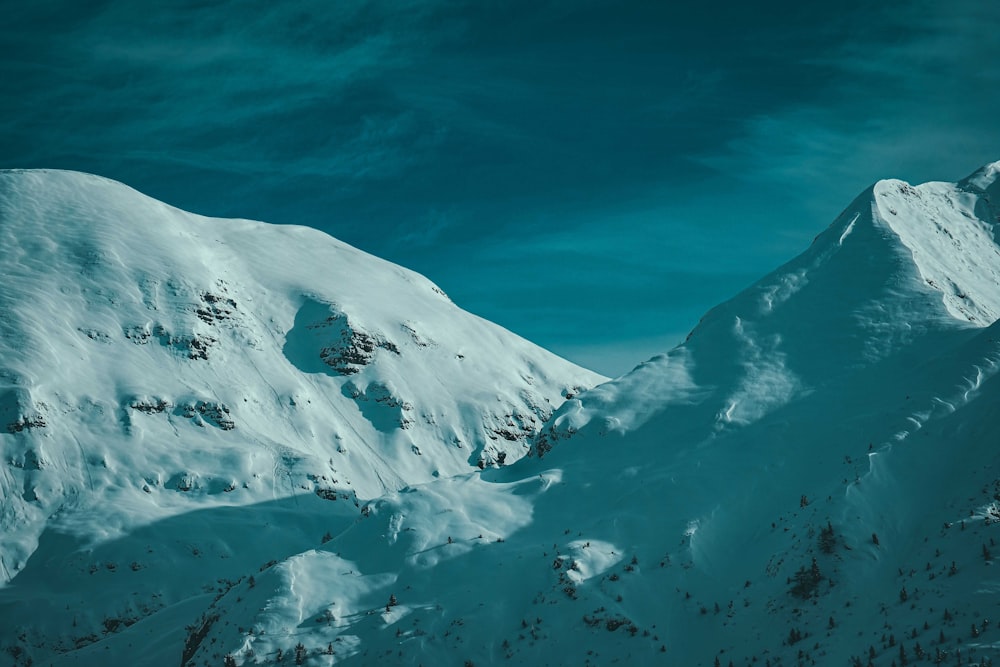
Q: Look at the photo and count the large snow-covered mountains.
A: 2